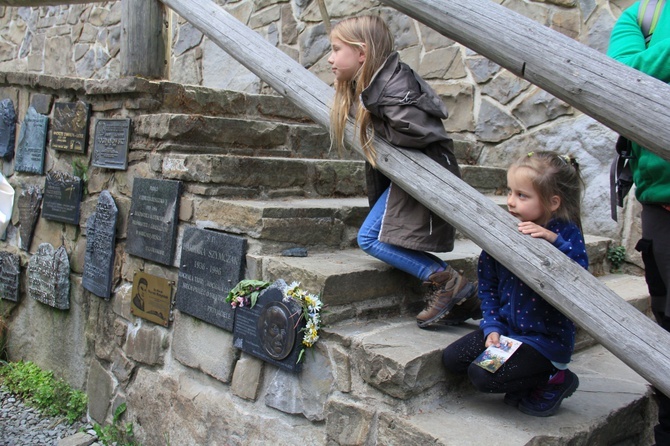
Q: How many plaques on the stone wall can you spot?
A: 13